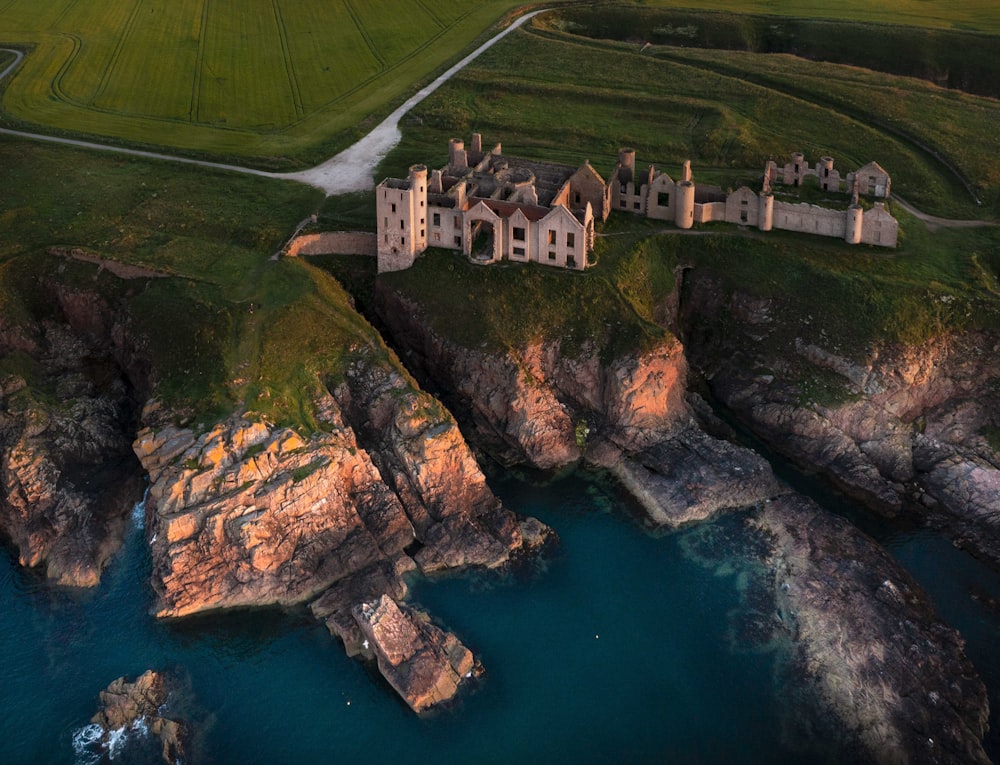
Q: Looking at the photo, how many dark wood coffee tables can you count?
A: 0